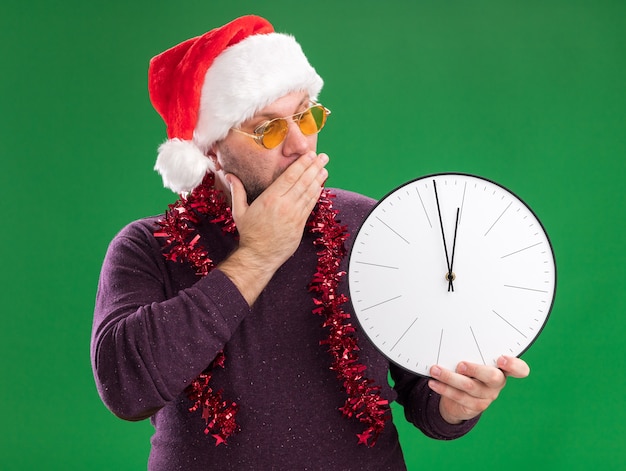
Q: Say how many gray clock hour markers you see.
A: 12